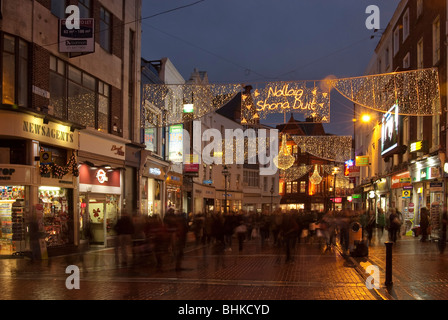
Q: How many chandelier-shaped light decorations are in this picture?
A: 2